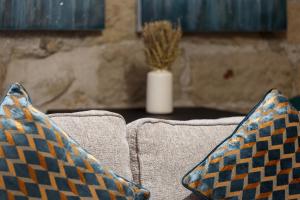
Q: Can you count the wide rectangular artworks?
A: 2